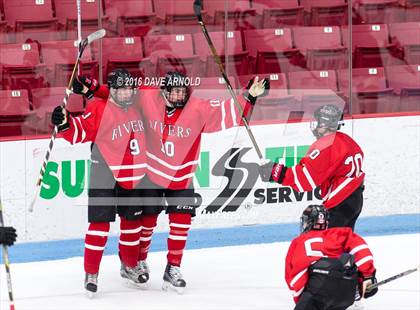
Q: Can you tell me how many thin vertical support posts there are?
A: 3